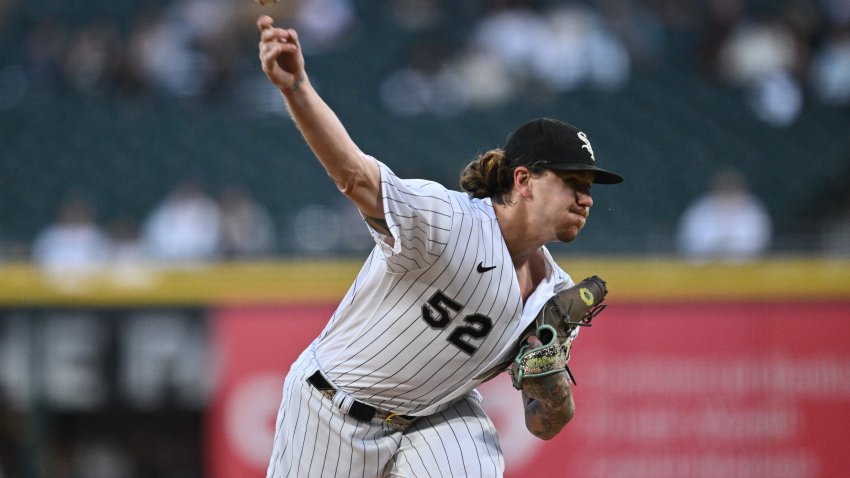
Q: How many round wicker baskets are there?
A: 0